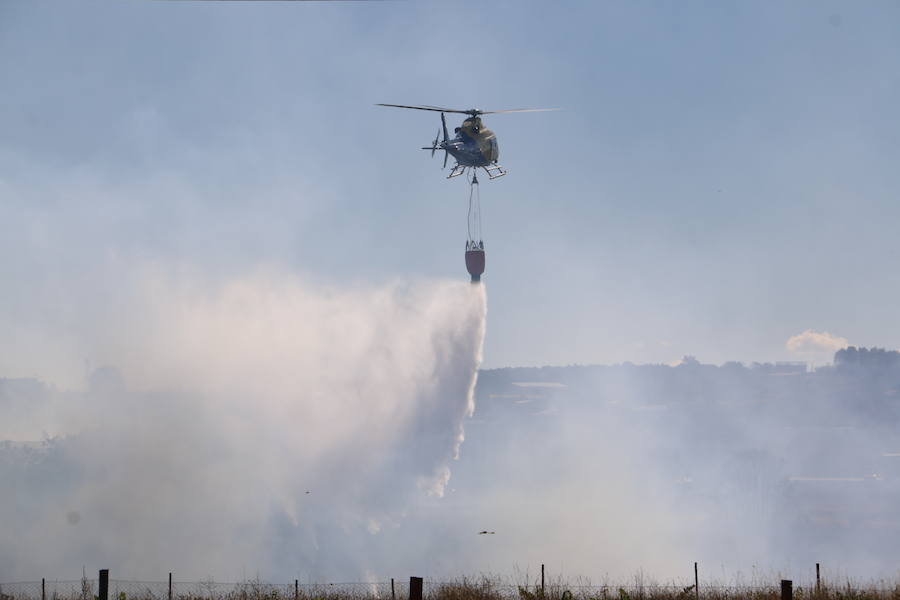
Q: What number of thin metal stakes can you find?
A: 7